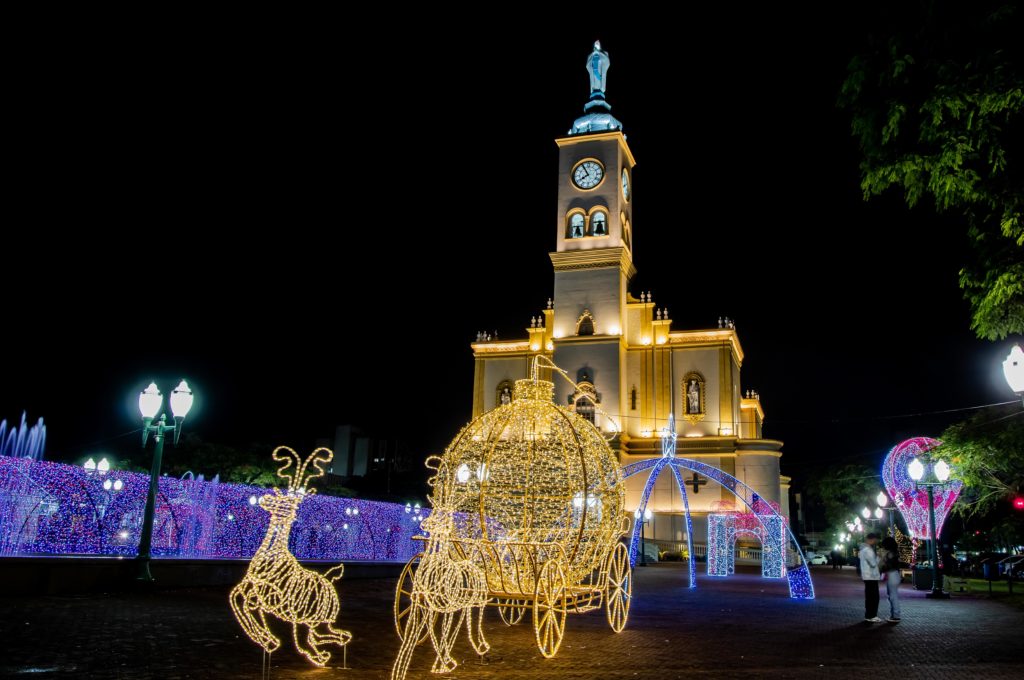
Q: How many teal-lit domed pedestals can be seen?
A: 1